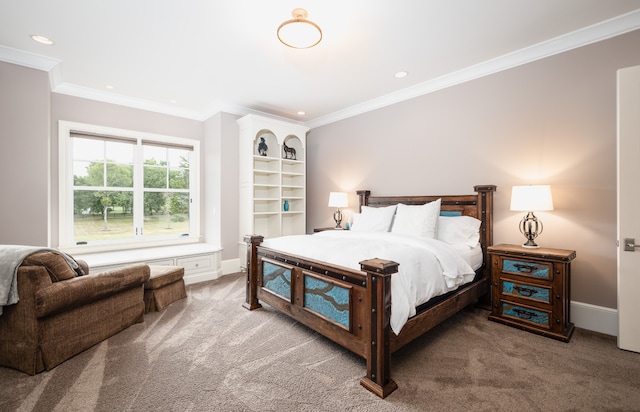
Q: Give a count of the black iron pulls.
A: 3